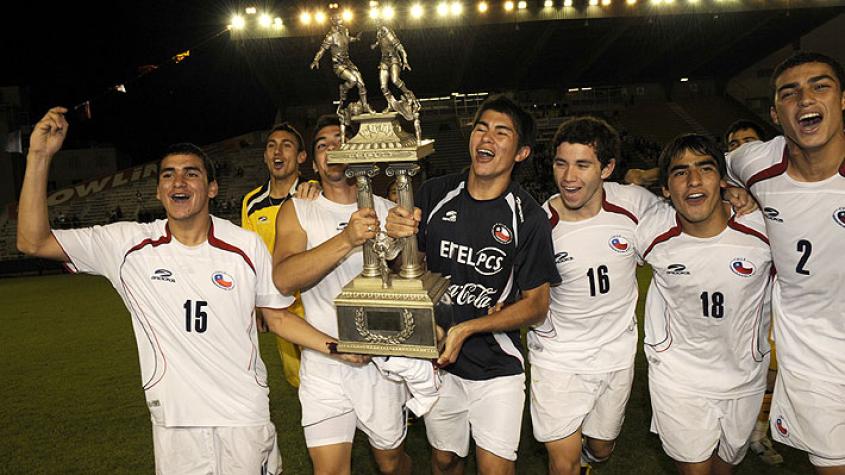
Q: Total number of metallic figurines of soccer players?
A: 2